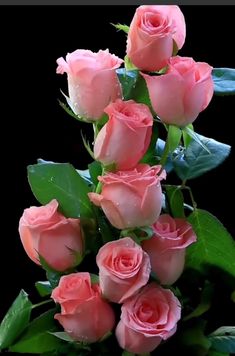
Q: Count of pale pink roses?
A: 10